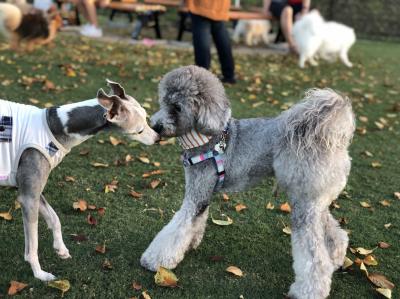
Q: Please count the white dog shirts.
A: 1